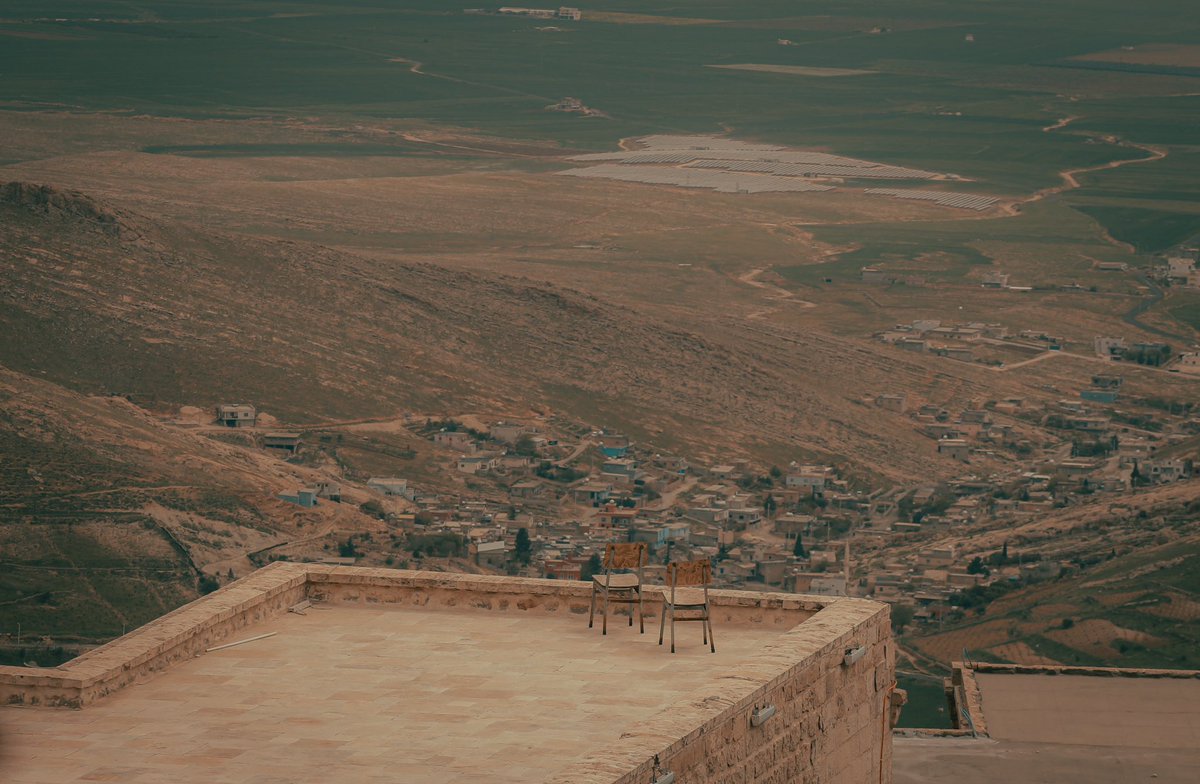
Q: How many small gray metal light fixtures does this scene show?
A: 3